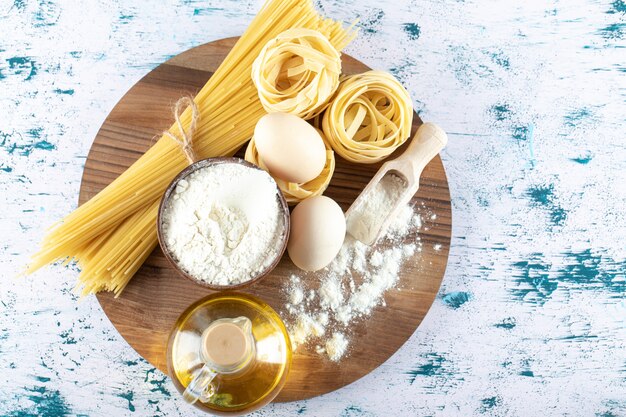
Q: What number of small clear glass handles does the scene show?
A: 1